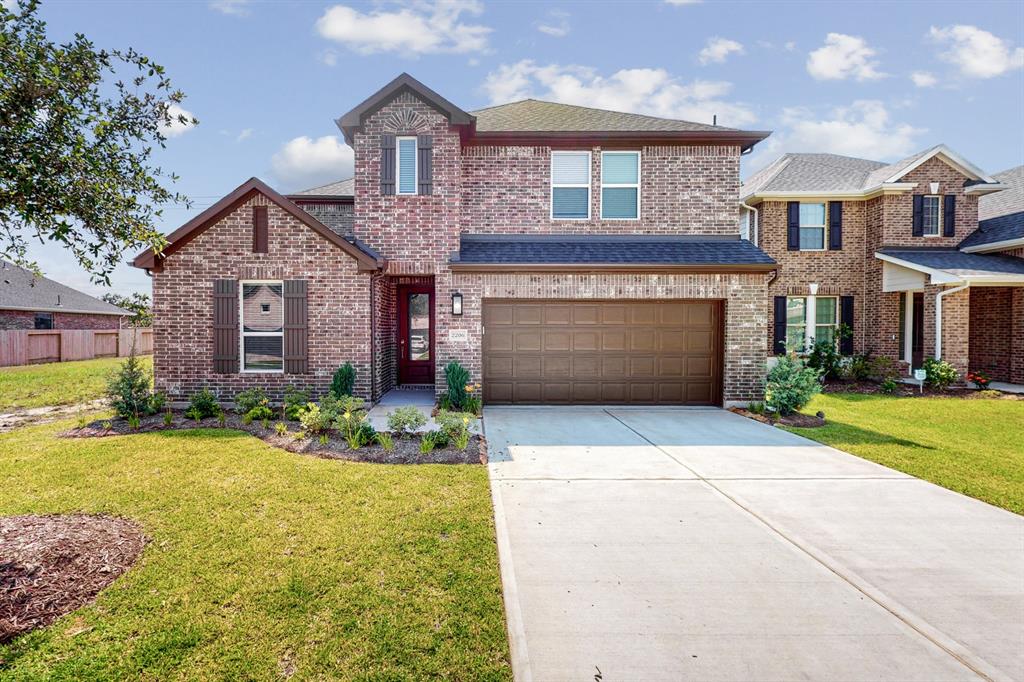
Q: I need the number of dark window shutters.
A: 10